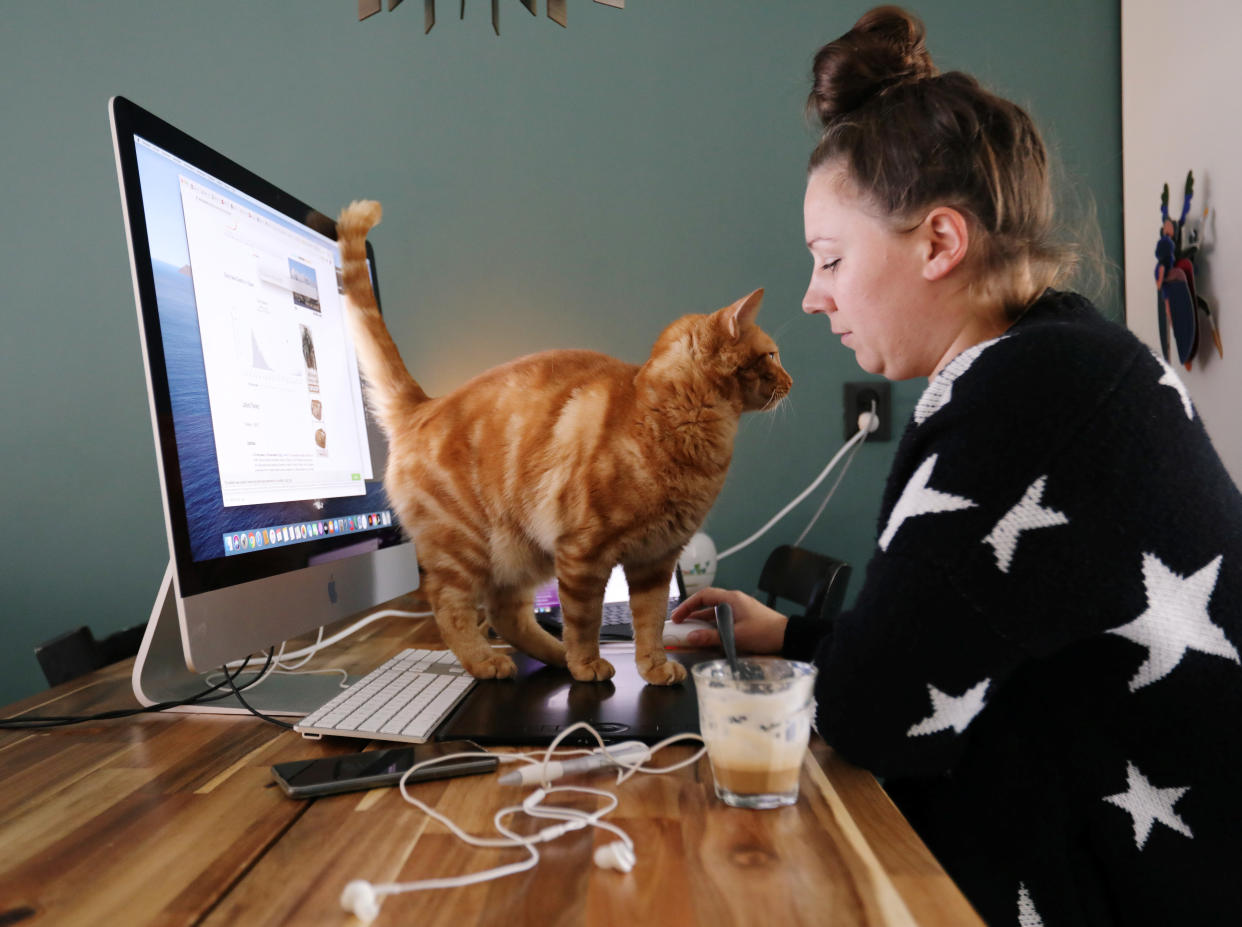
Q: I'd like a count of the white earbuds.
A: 2